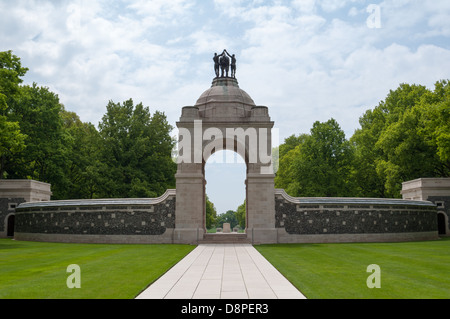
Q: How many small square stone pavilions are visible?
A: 2